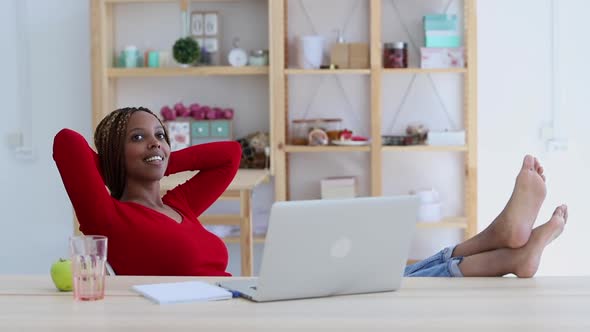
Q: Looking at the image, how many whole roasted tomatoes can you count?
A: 0